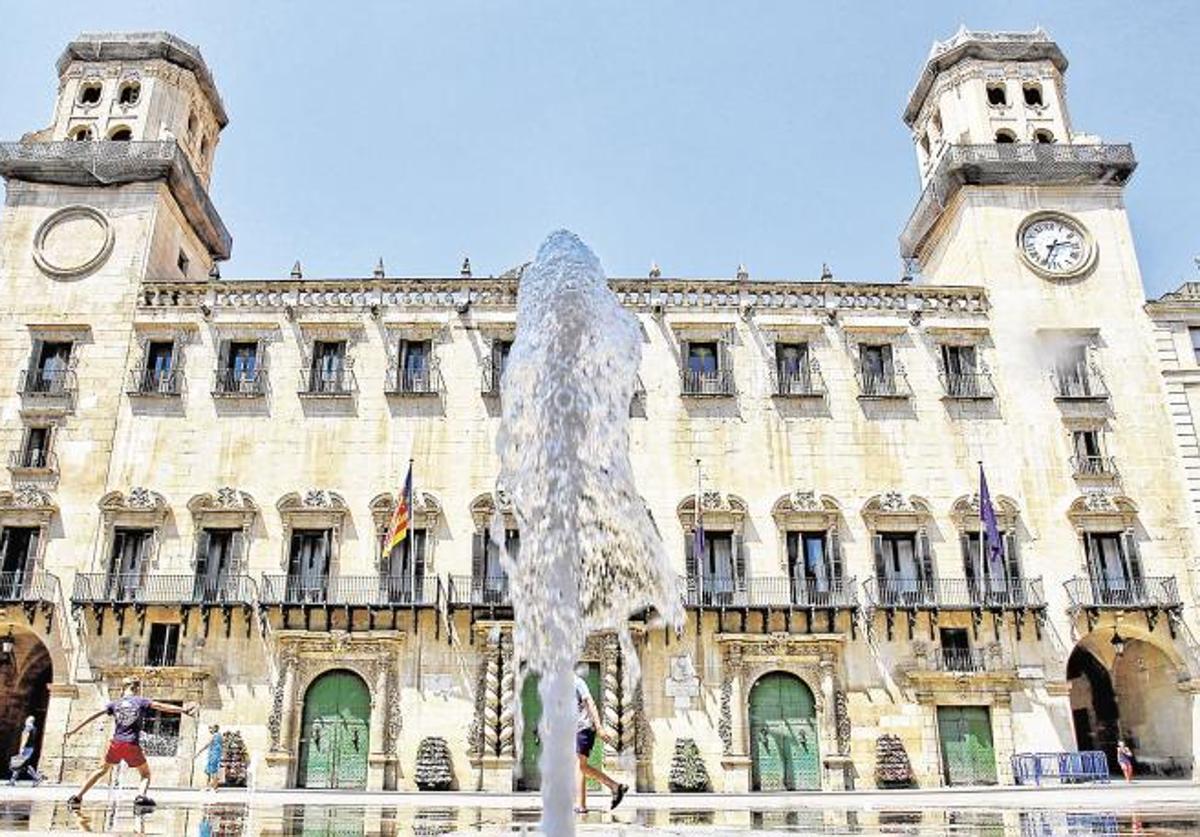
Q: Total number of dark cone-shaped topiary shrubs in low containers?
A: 4